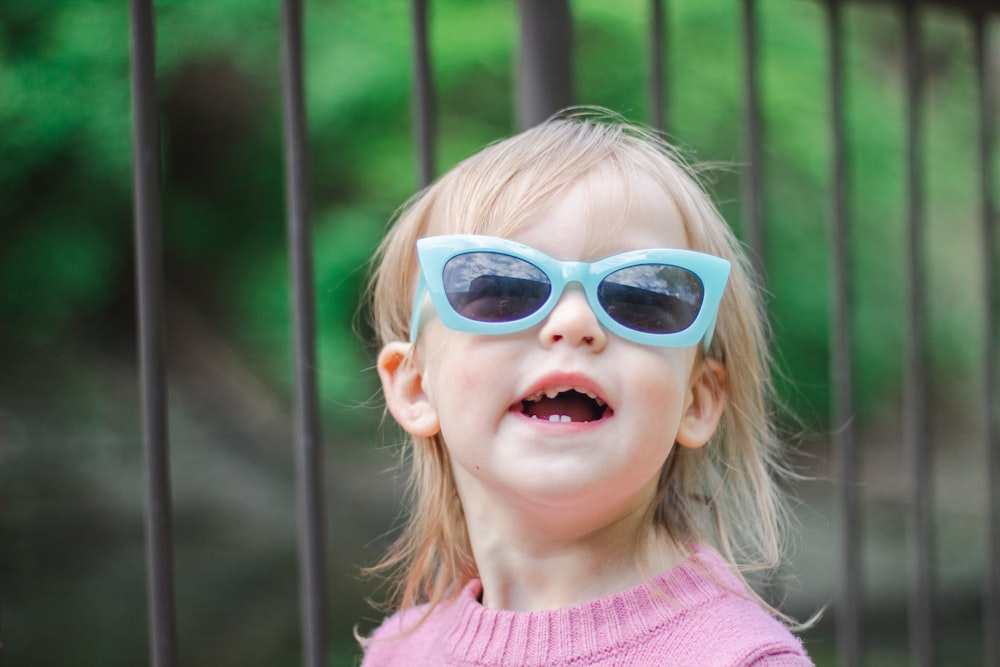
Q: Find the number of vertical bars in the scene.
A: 9